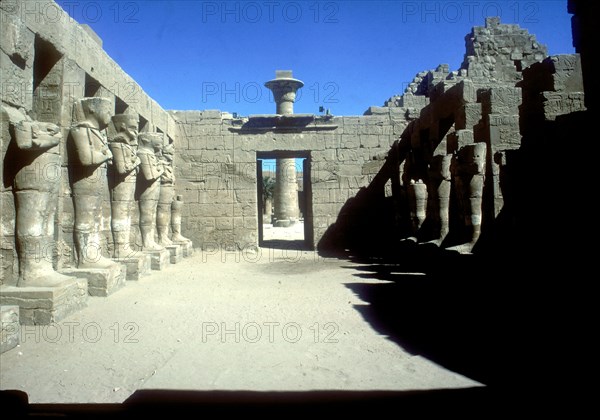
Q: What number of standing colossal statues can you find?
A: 9